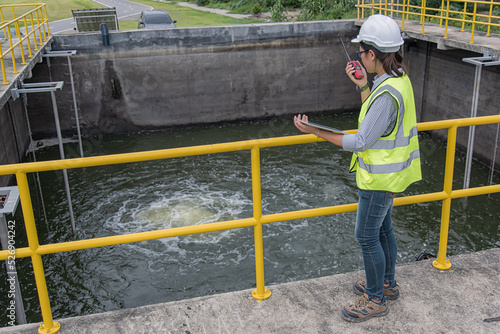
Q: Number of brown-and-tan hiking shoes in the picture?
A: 2